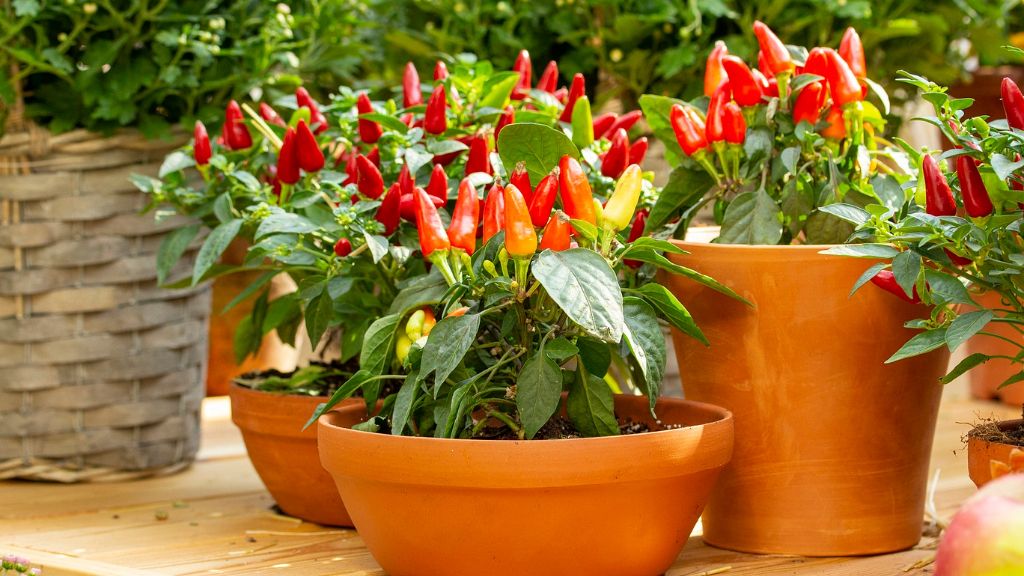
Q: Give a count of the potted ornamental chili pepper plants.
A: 4